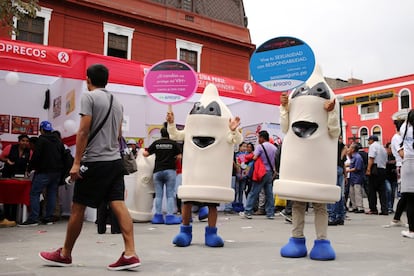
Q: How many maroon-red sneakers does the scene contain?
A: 2